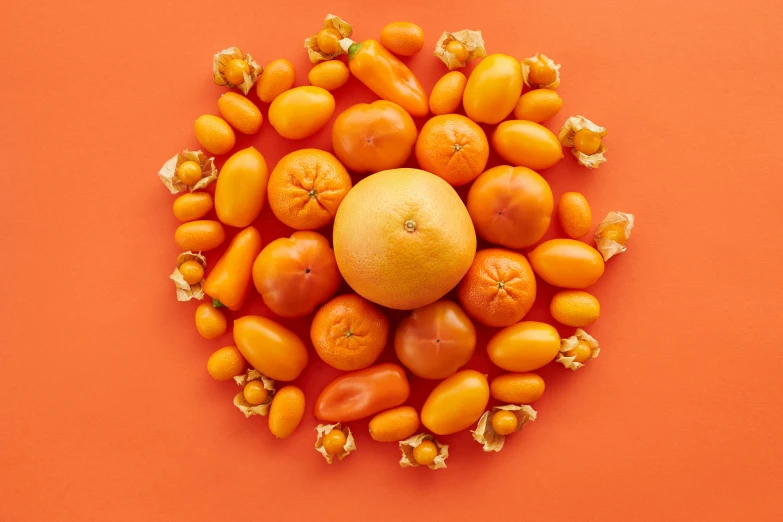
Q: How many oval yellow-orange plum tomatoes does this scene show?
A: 8